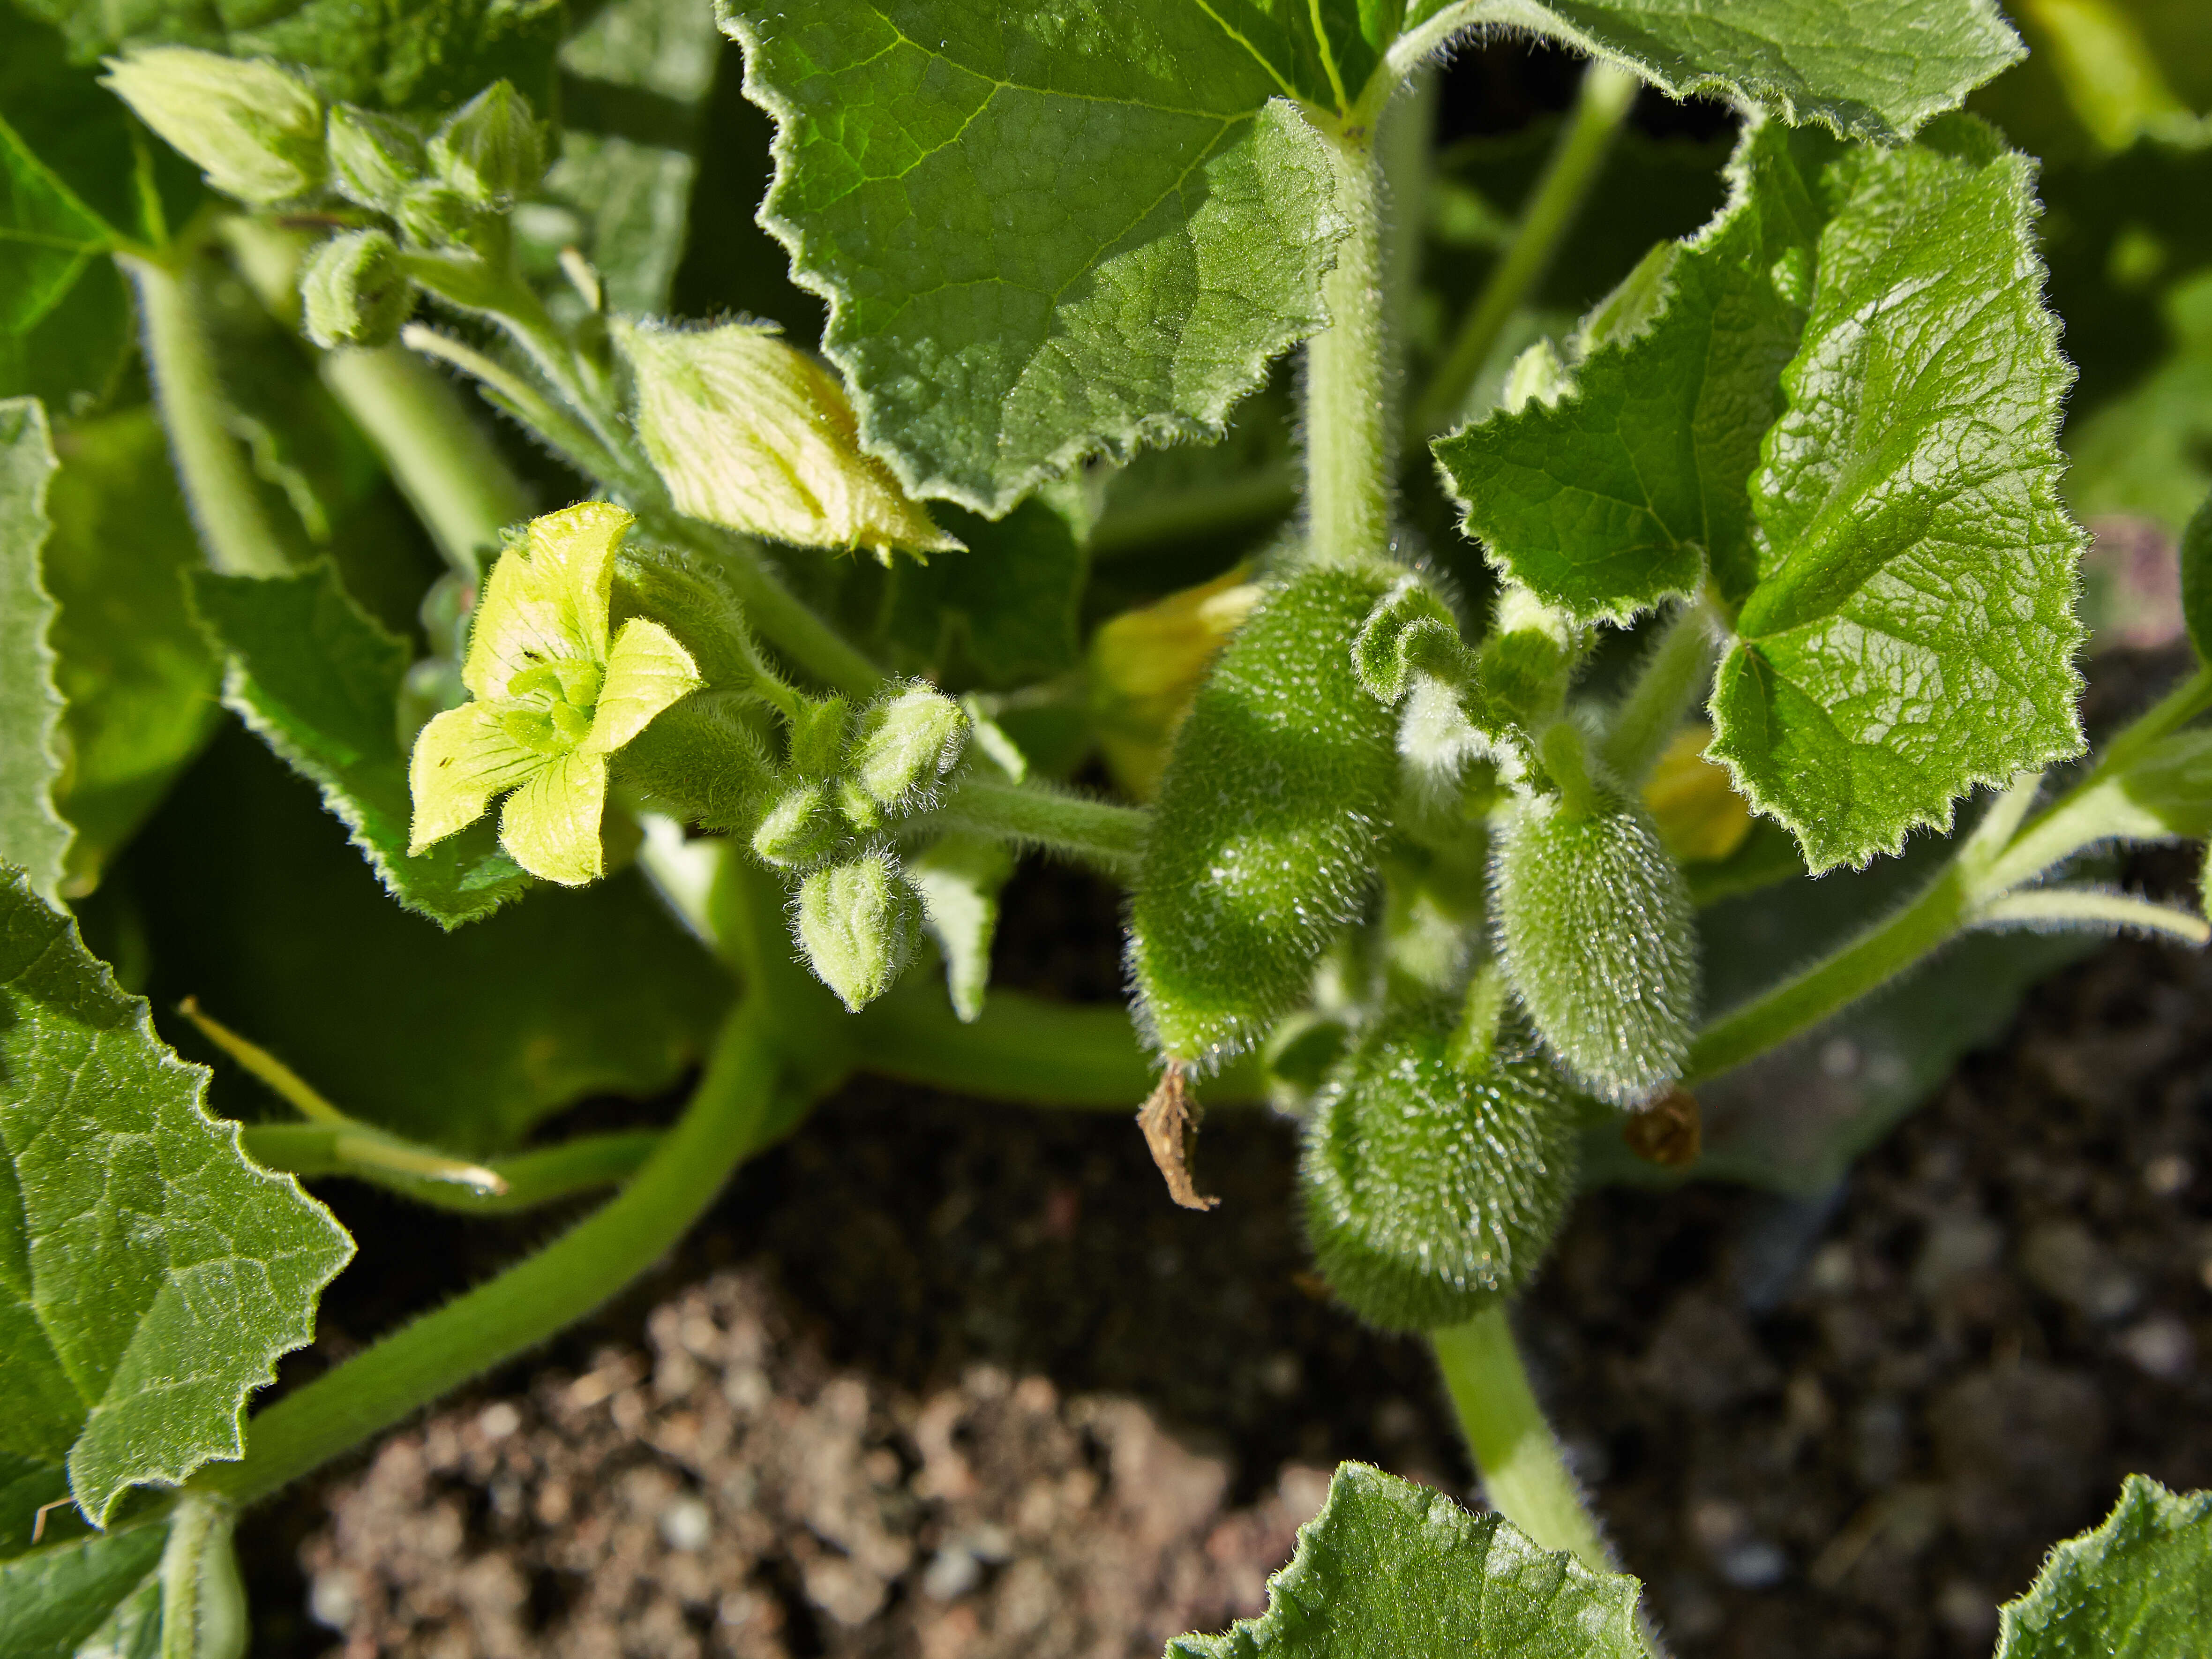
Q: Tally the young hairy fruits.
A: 3